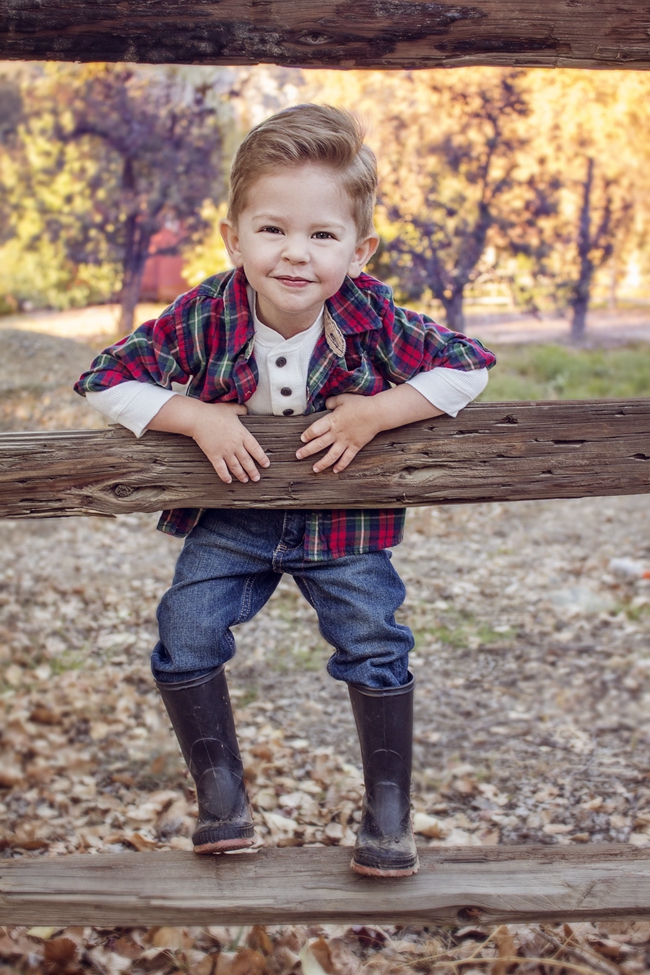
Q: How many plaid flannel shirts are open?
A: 1